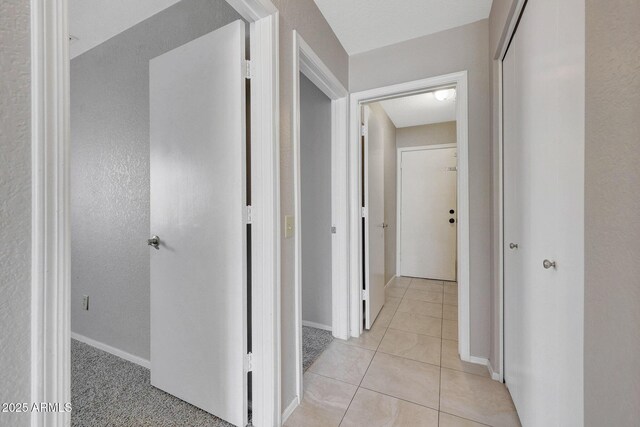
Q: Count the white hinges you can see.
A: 6